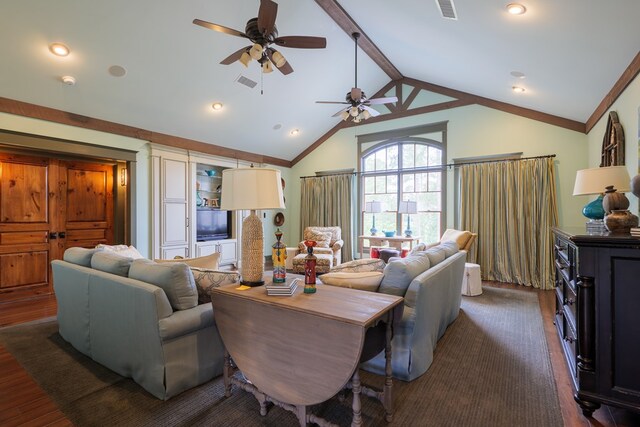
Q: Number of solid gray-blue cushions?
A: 6